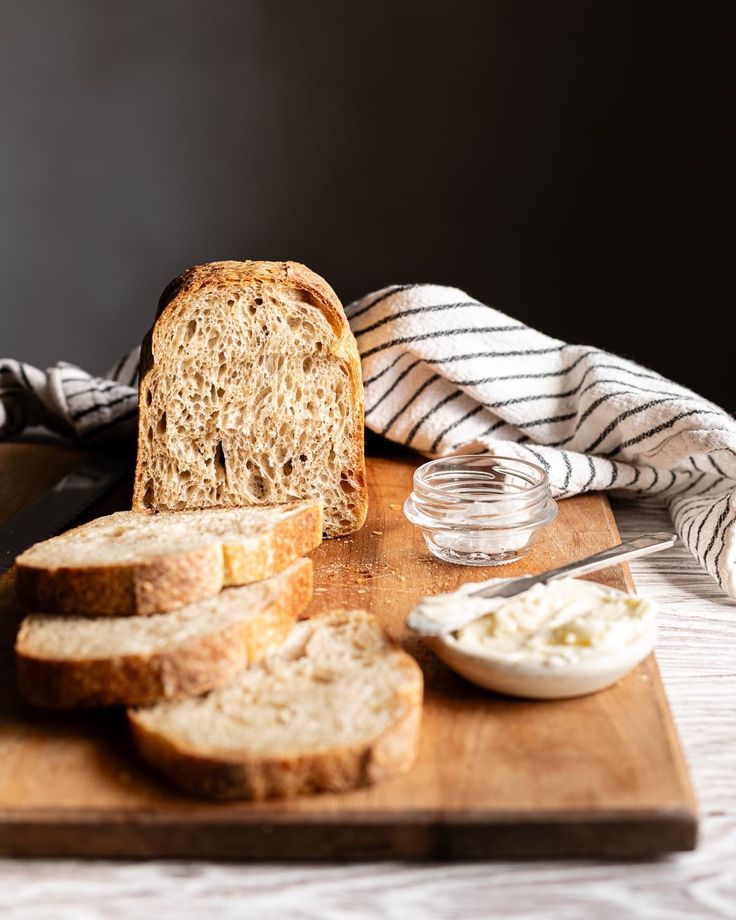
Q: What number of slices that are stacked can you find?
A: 3